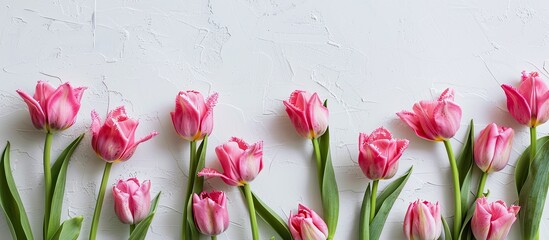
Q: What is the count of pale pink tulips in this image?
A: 14